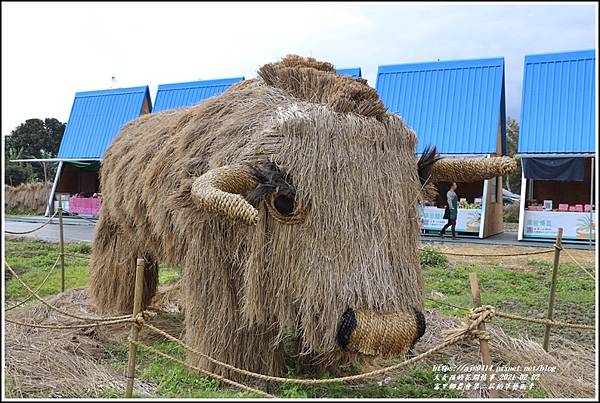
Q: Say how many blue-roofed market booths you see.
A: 5